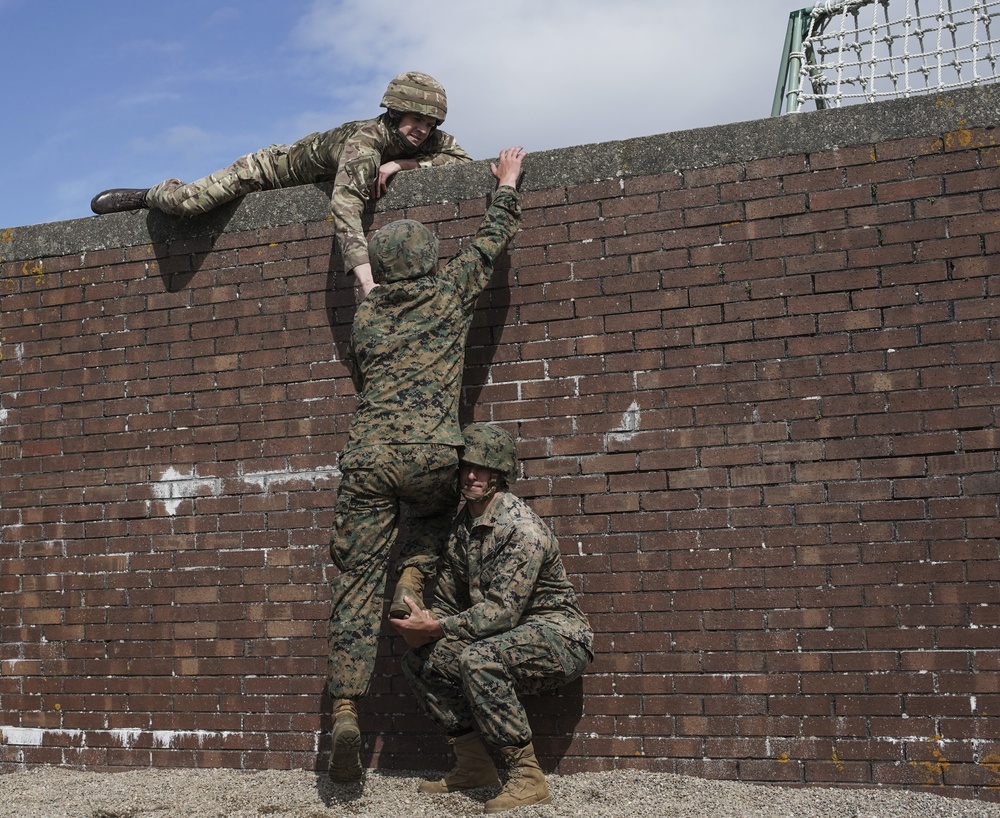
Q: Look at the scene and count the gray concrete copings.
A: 1